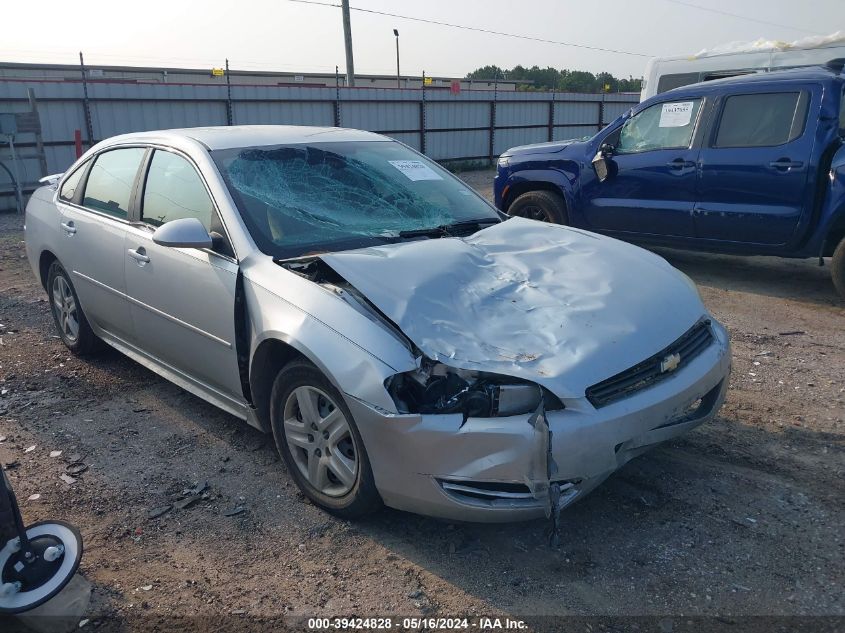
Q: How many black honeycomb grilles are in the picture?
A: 0